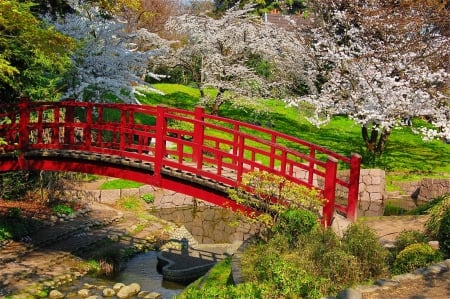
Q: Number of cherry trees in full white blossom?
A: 3